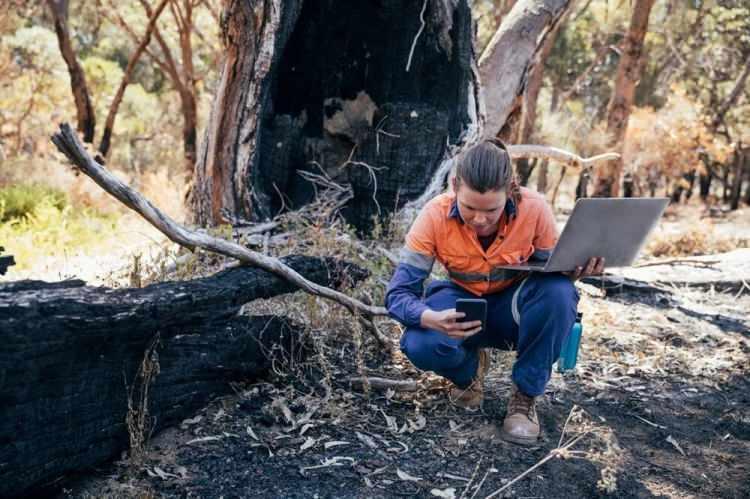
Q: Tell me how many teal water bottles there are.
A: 1